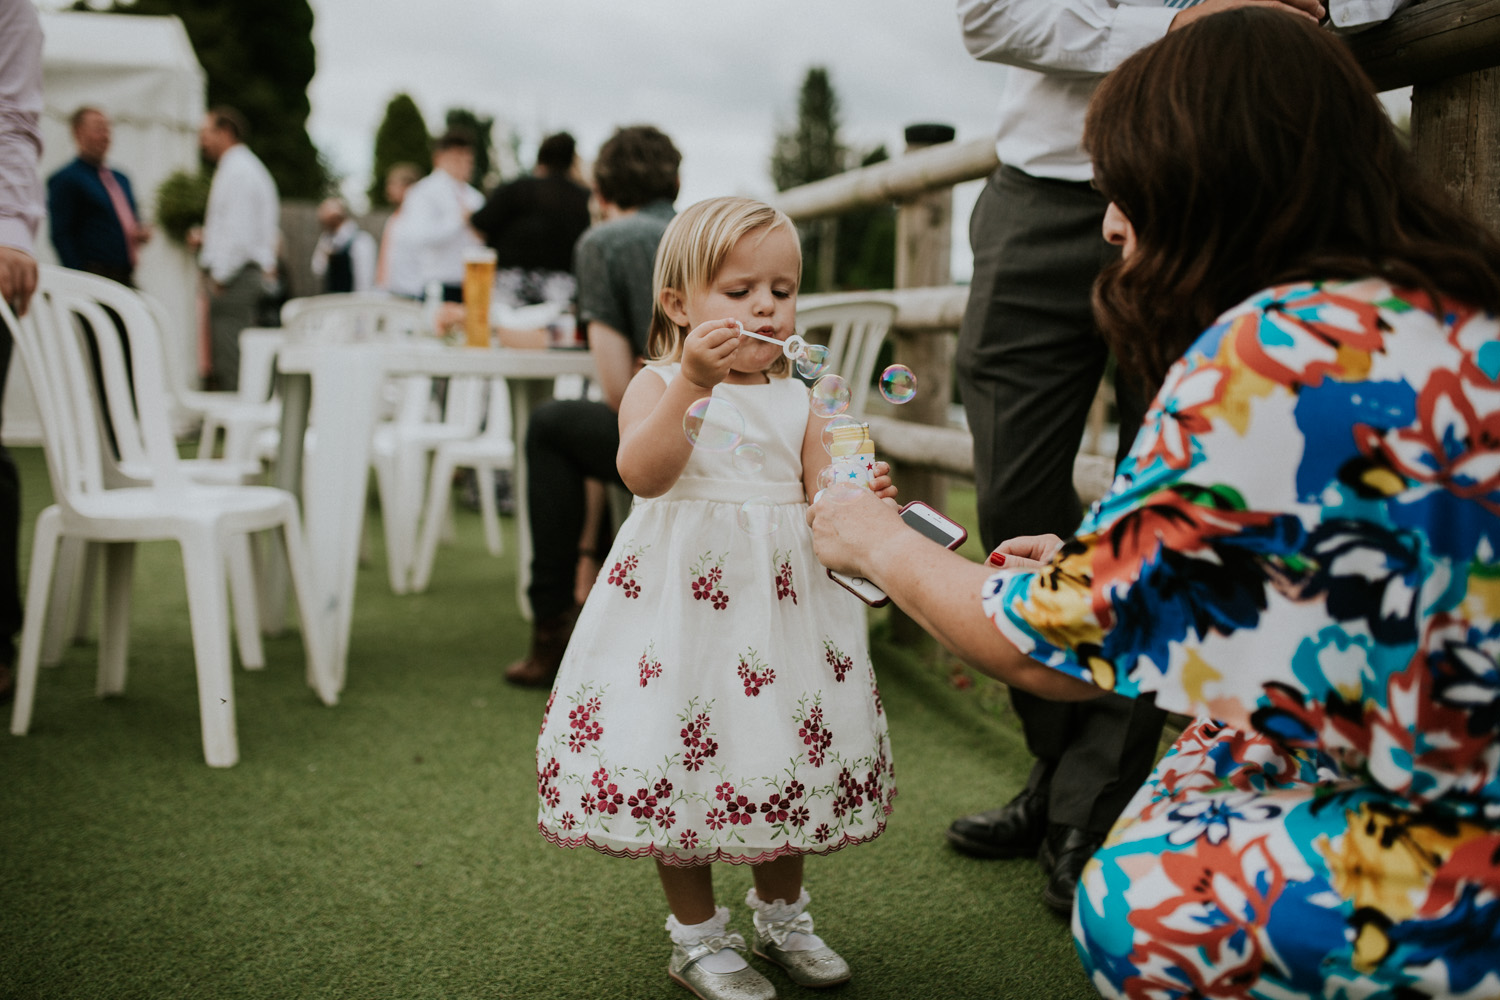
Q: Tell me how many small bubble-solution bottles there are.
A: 1